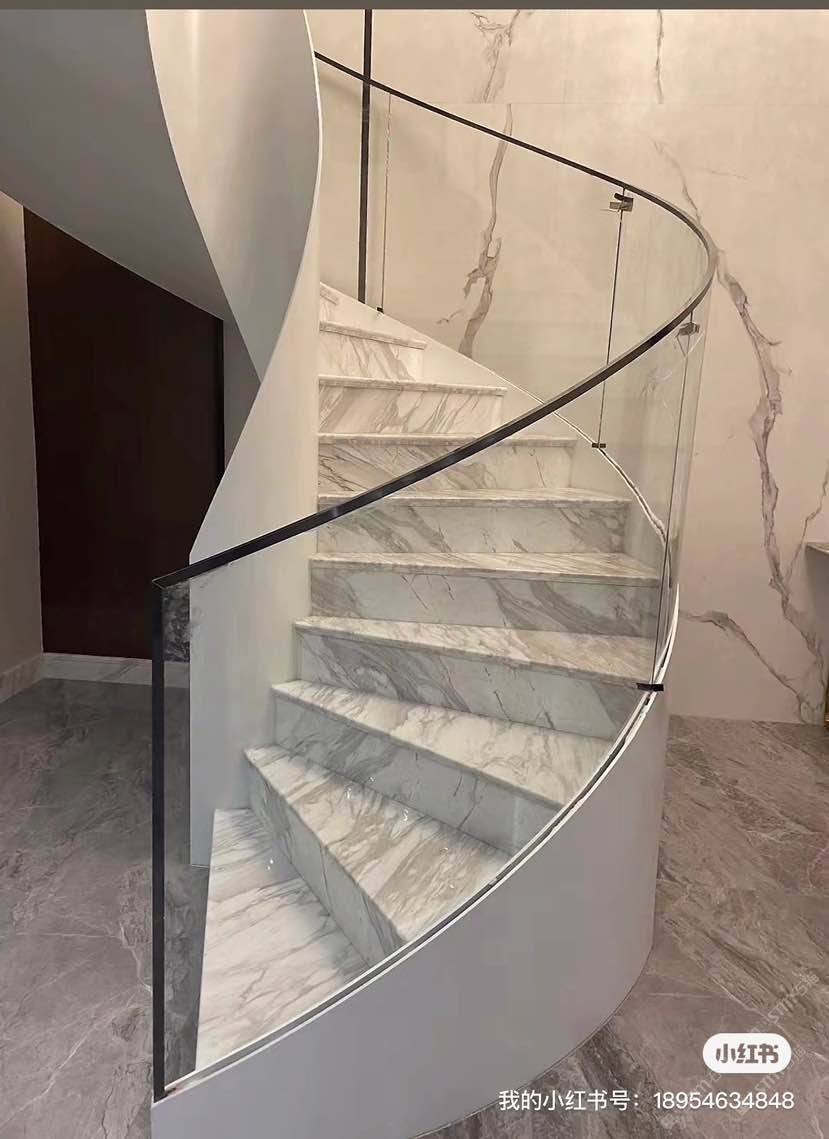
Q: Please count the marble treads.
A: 10